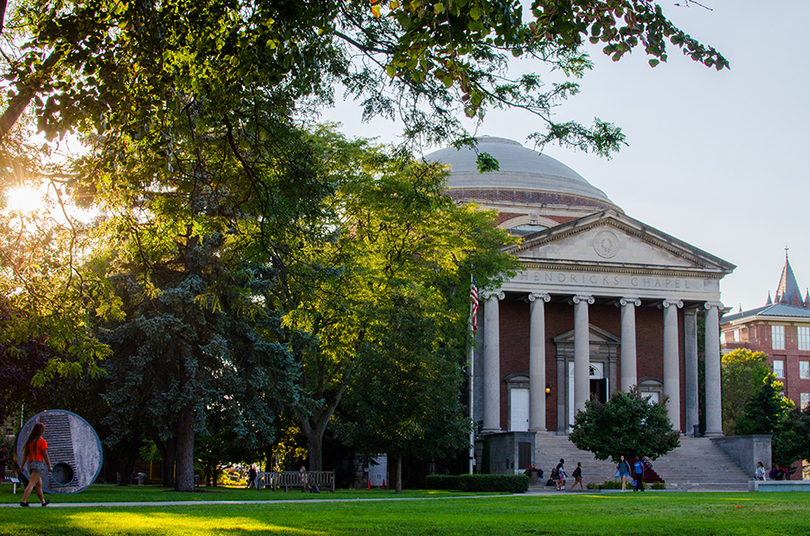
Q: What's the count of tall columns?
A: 6